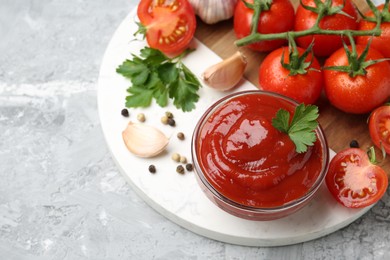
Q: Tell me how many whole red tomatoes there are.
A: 5